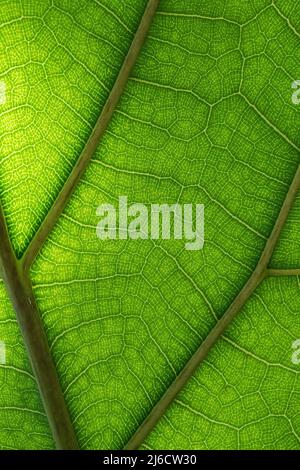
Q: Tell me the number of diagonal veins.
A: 3